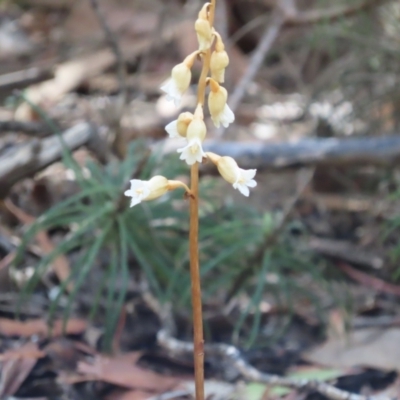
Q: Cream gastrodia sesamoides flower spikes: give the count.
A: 1